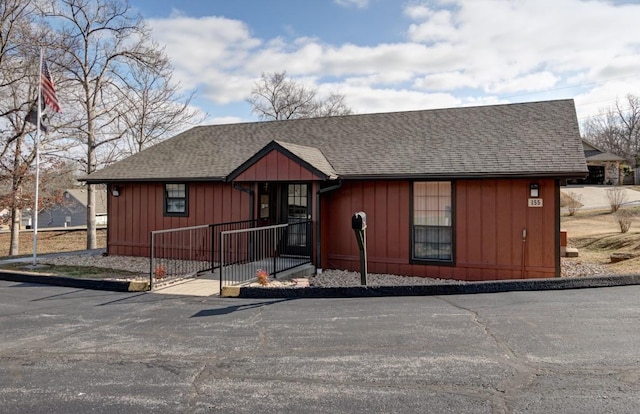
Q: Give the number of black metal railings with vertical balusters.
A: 2